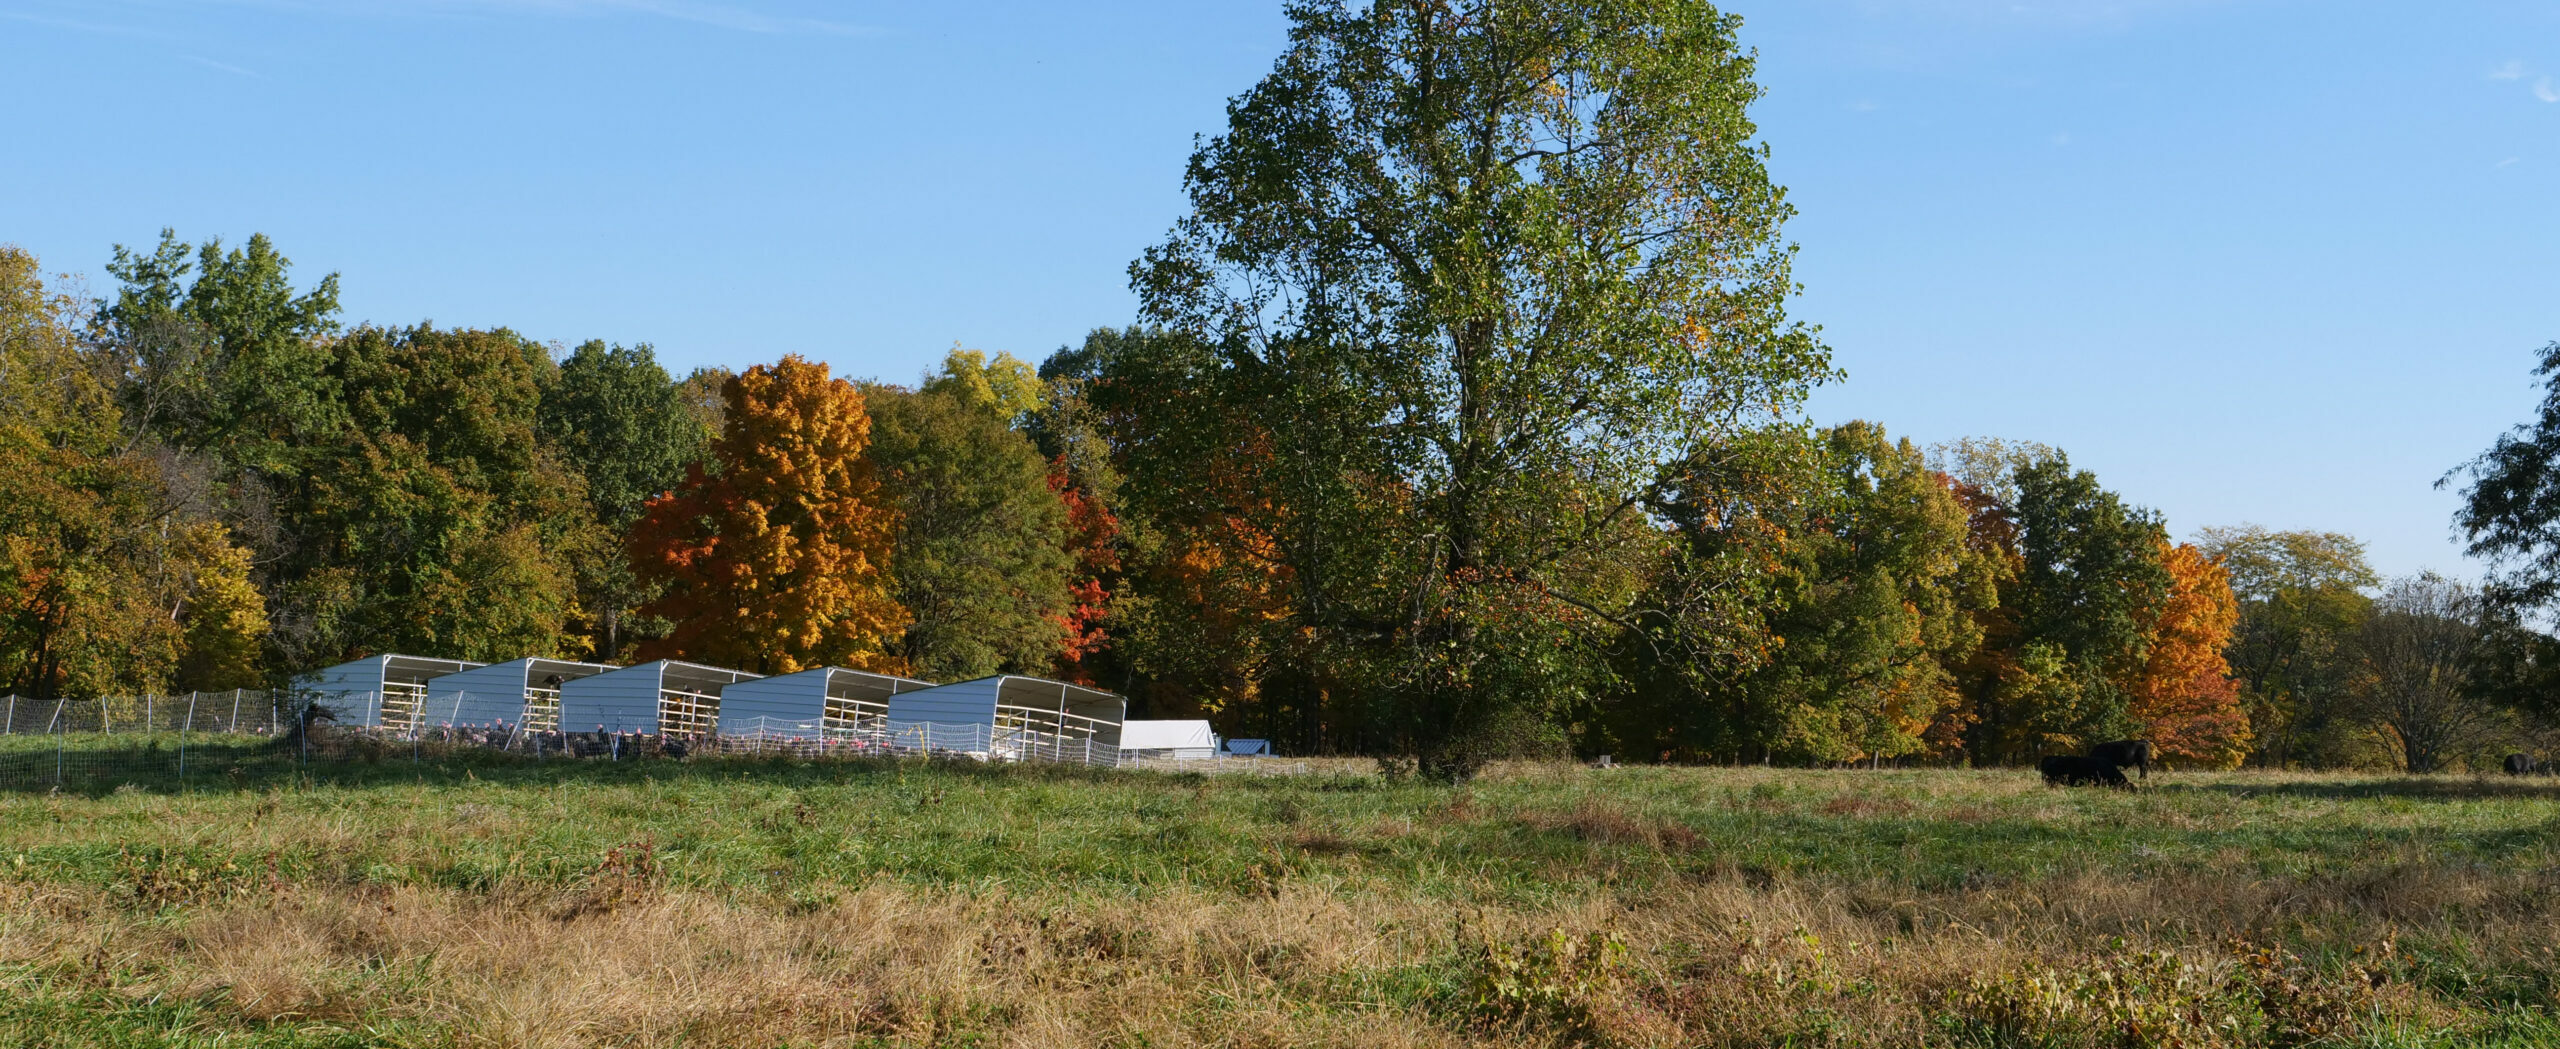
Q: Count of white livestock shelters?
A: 5